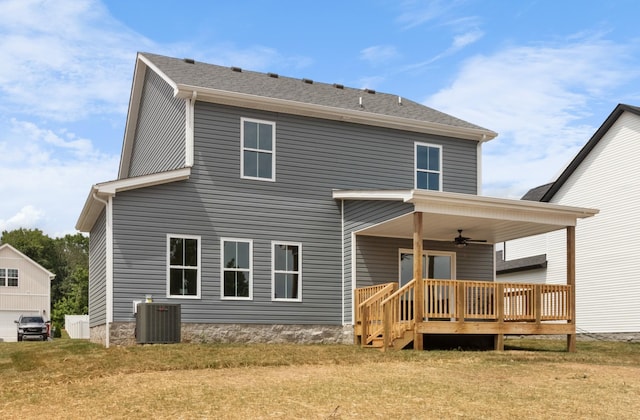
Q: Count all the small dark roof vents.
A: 6